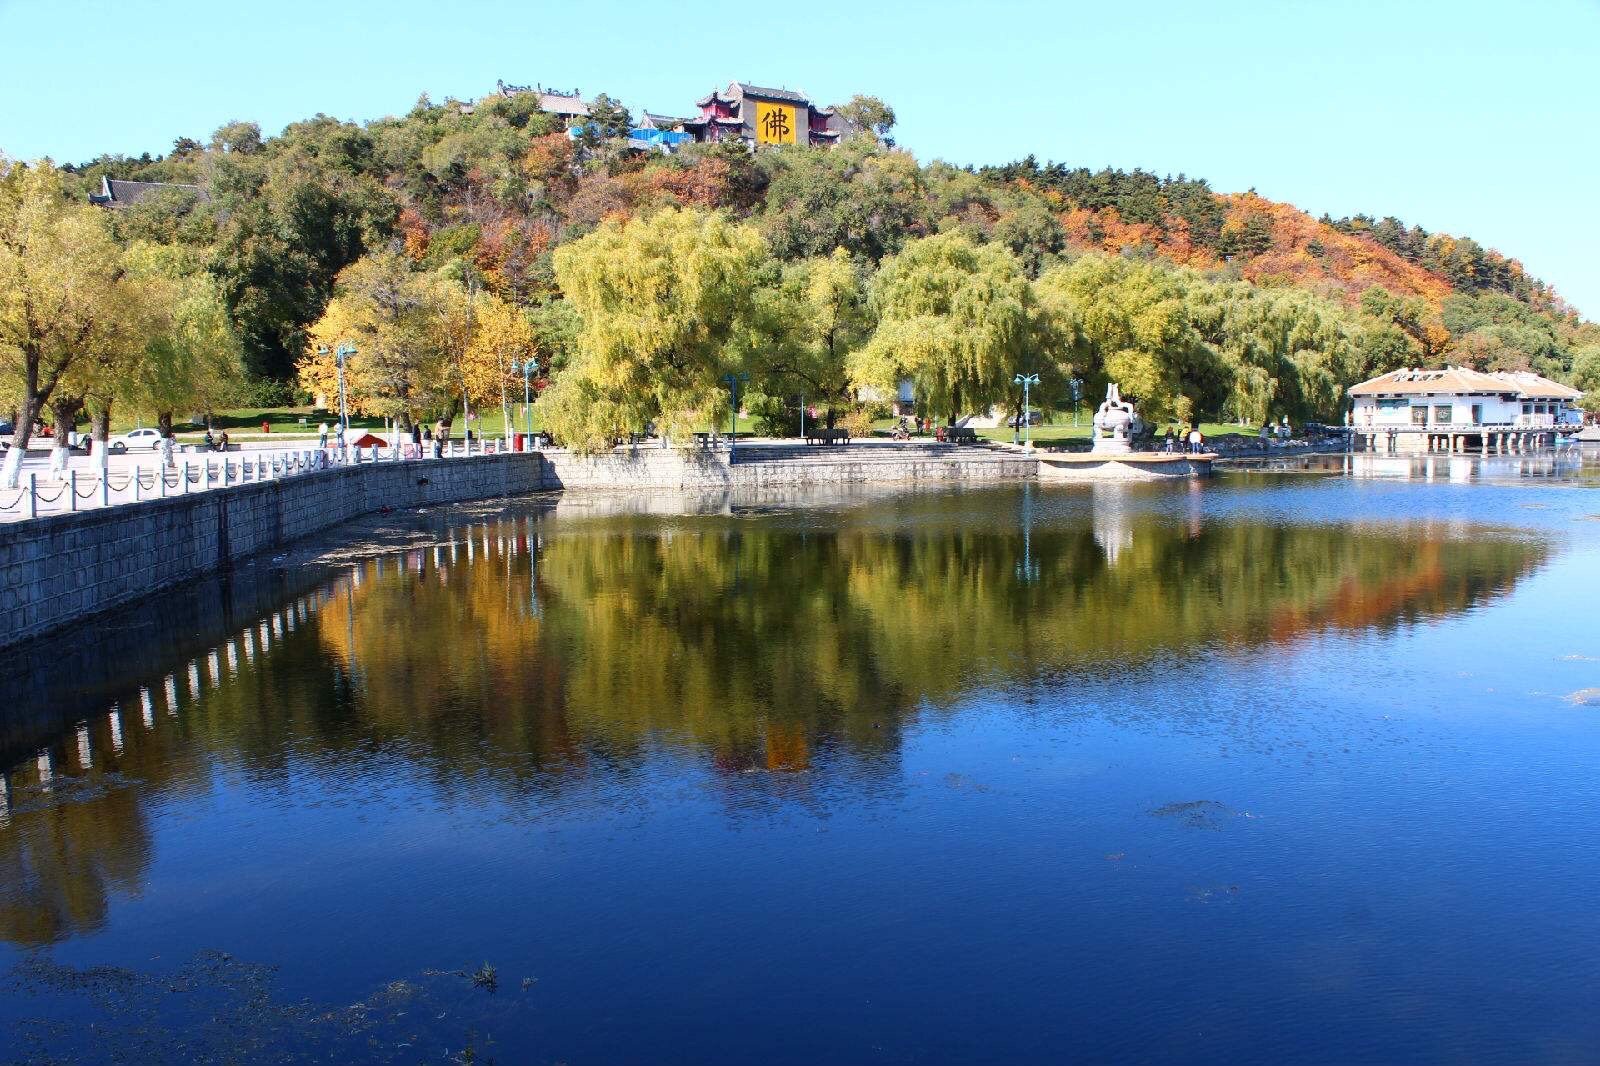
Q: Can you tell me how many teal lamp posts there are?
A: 5